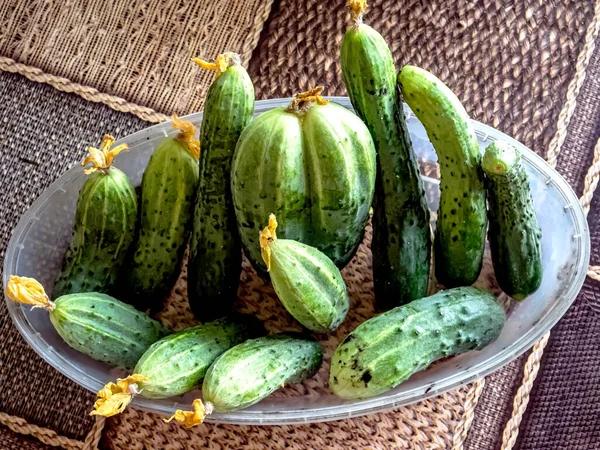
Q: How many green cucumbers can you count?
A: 12